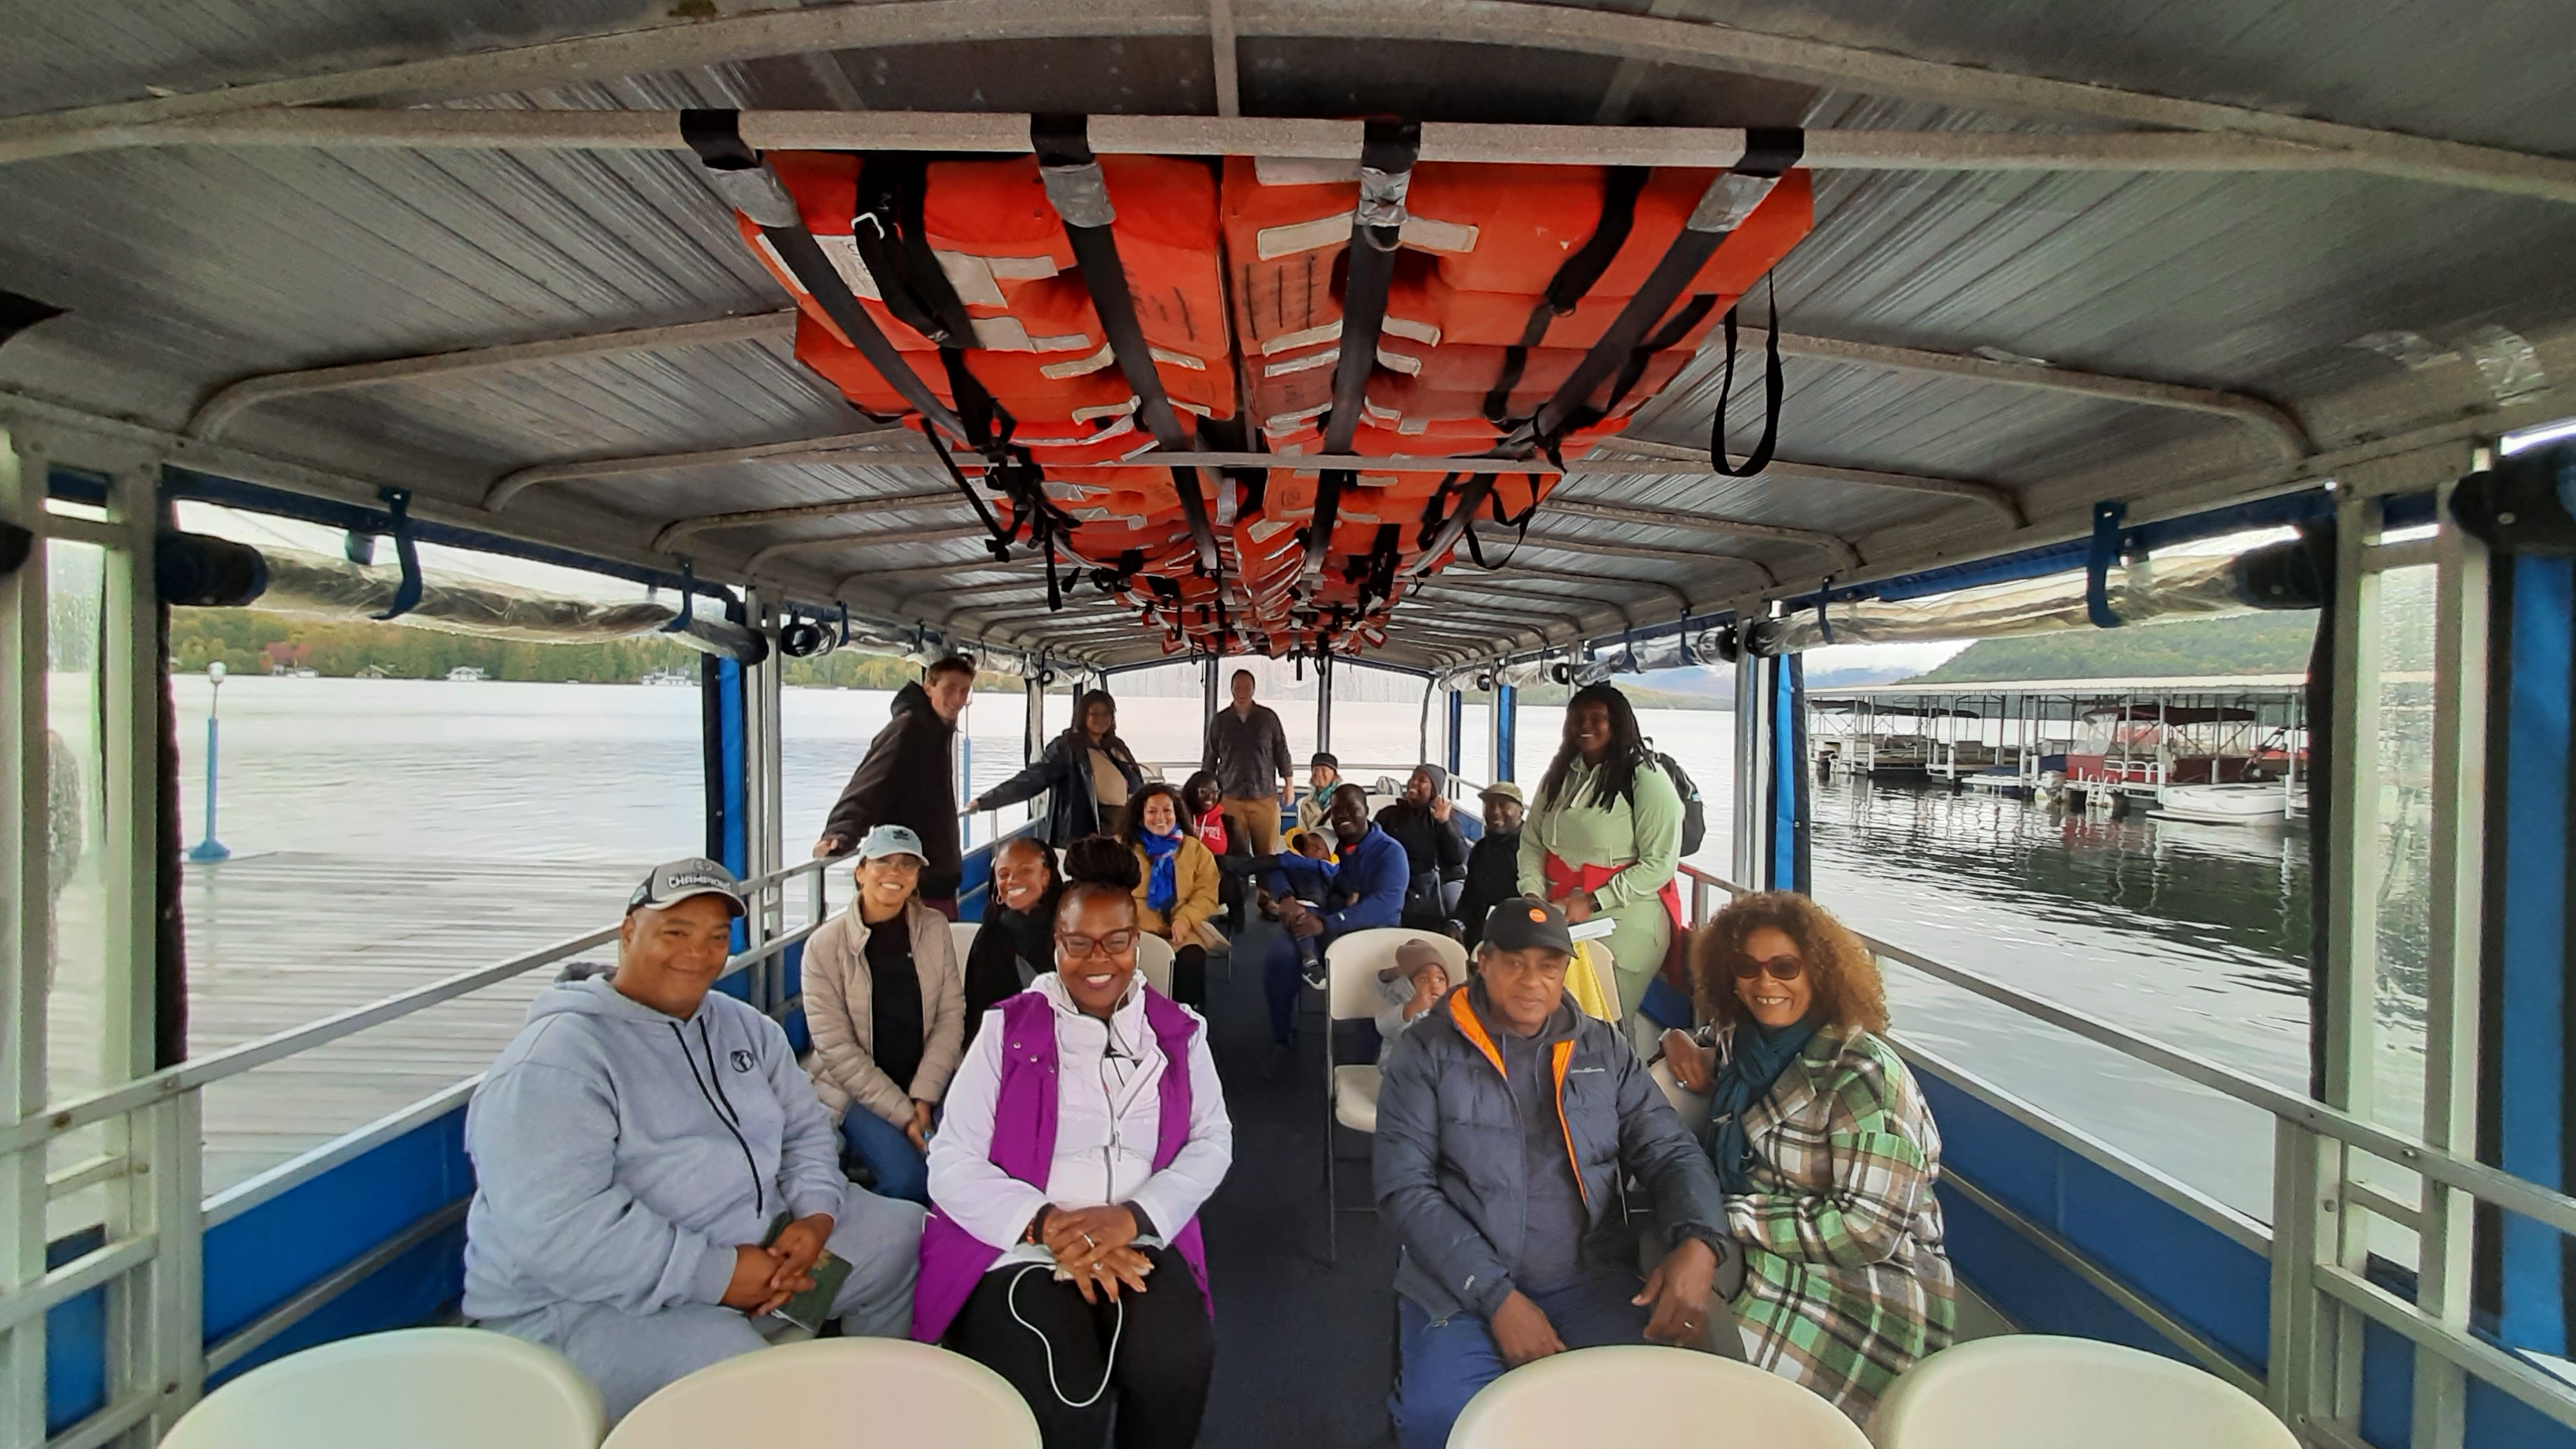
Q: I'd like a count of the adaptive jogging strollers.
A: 0